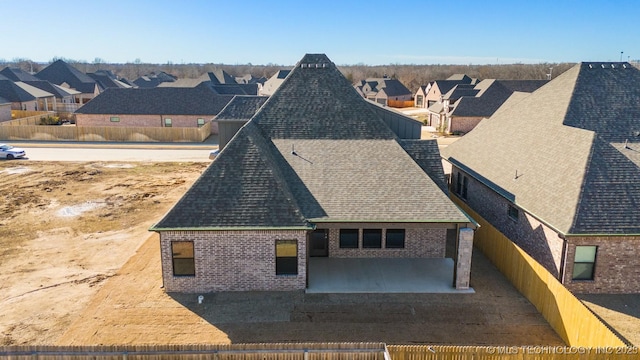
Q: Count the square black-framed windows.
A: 3